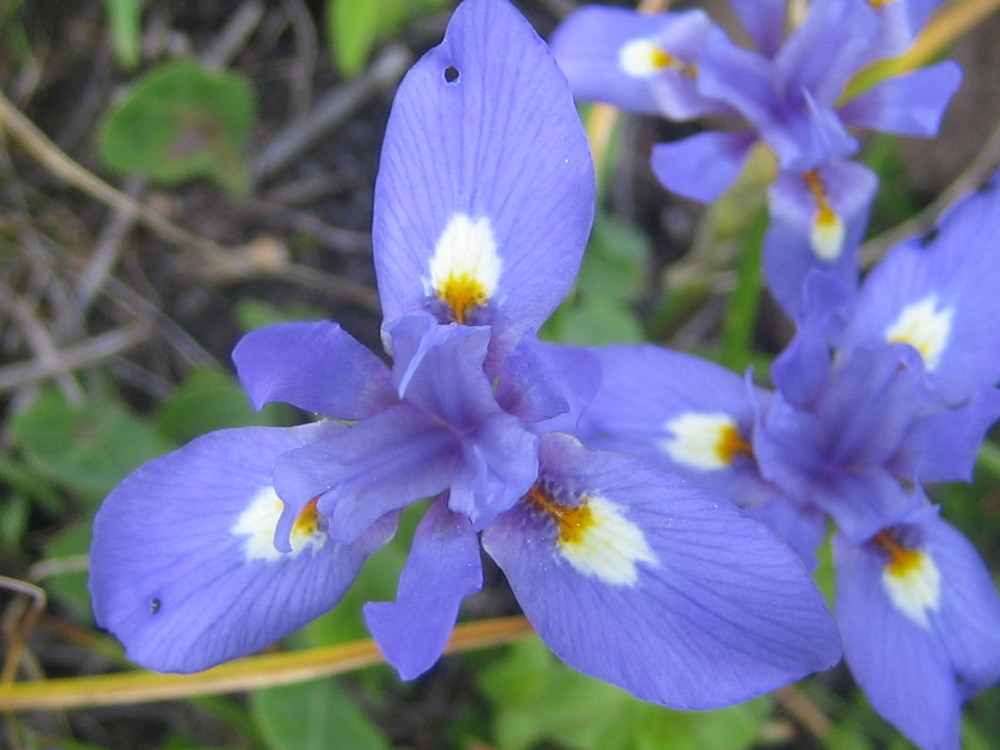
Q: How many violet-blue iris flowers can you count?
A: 3